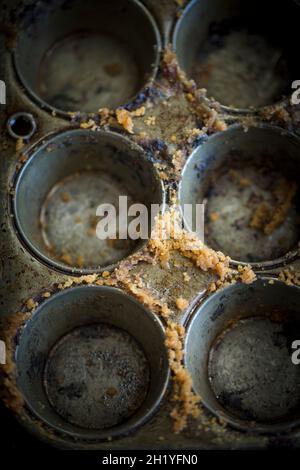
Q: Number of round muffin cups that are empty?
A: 6